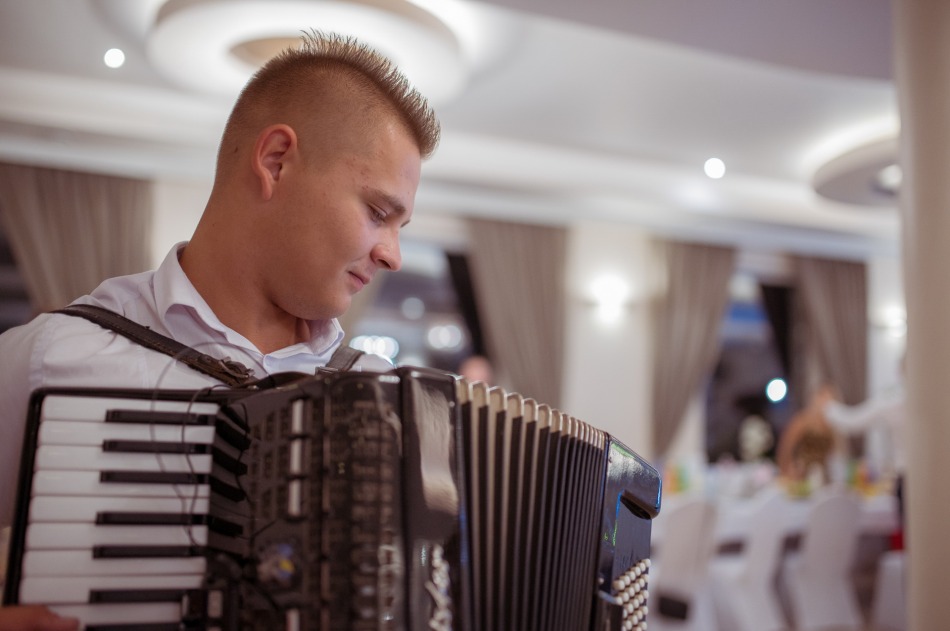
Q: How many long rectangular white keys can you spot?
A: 9